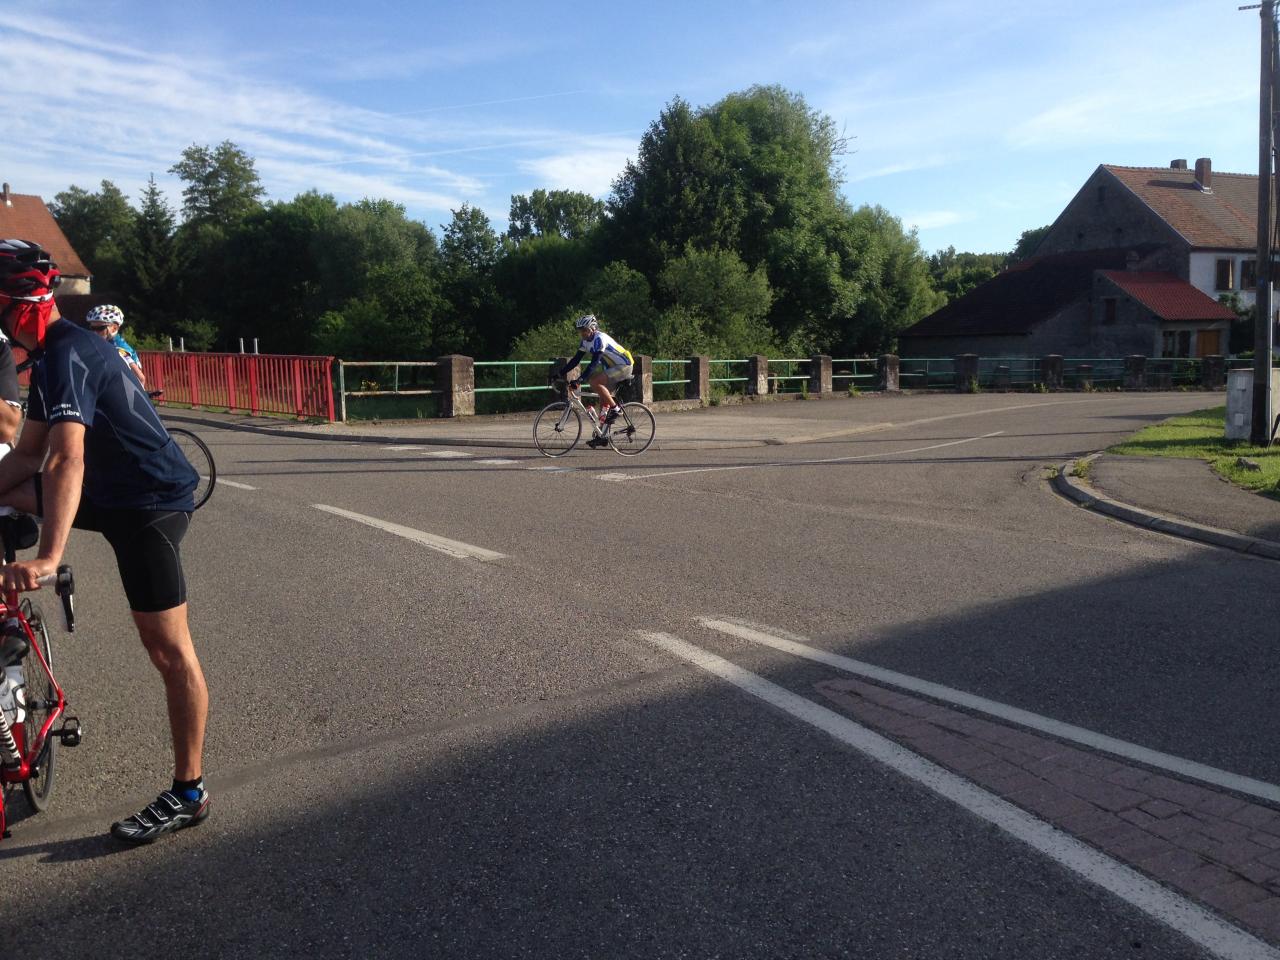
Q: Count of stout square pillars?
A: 11